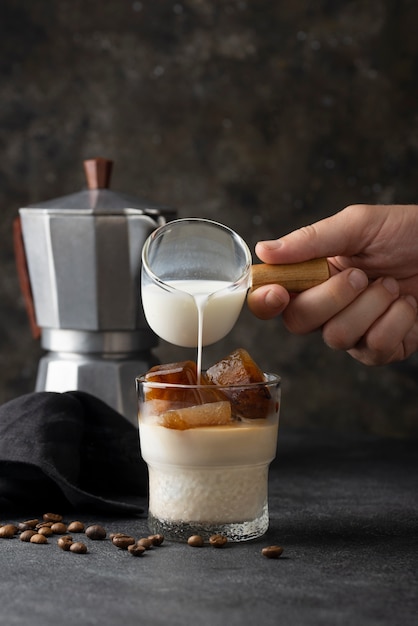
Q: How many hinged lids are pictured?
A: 1